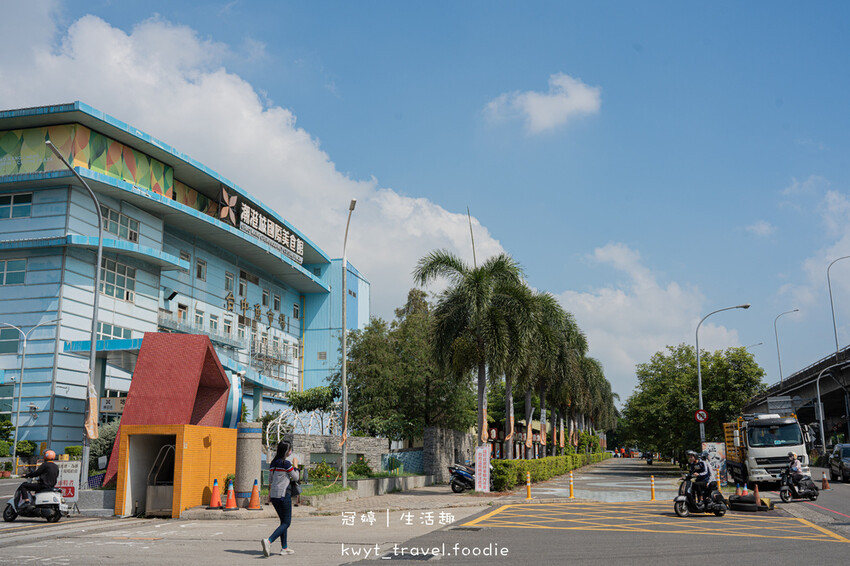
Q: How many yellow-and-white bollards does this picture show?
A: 4